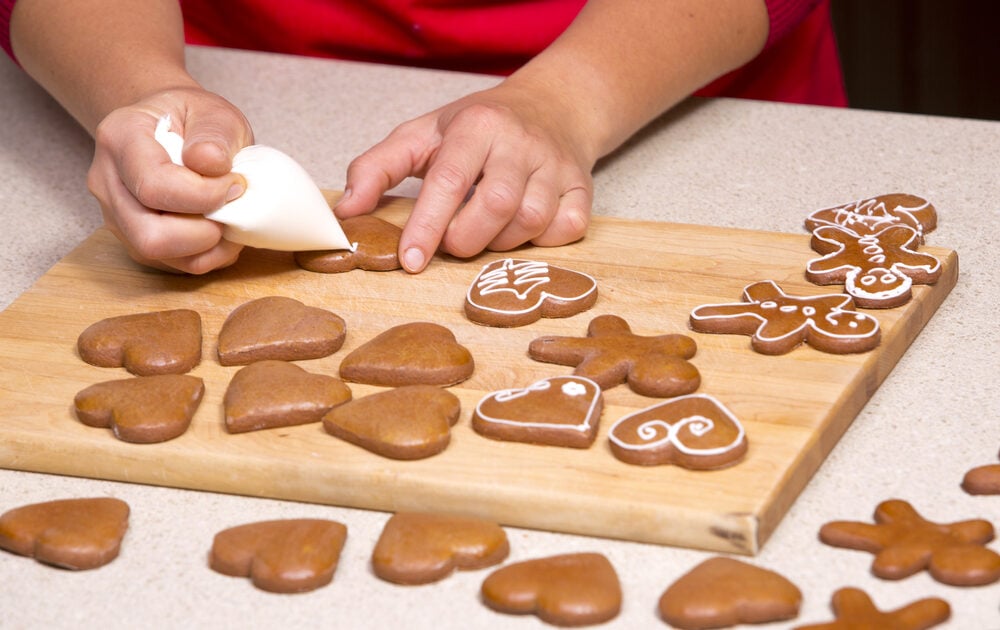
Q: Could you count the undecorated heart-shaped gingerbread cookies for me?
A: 11